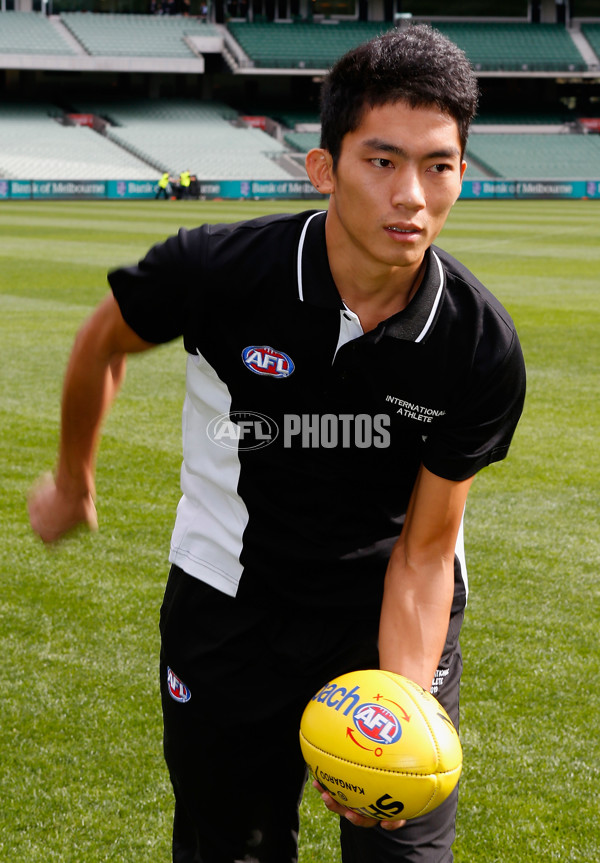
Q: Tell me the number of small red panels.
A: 3